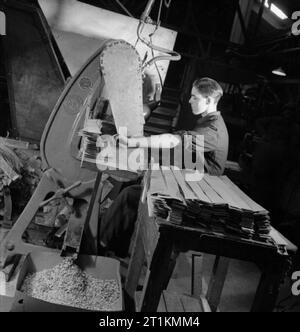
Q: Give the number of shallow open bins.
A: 1